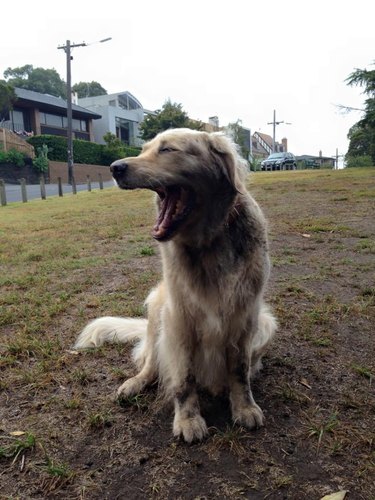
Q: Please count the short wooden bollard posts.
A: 7